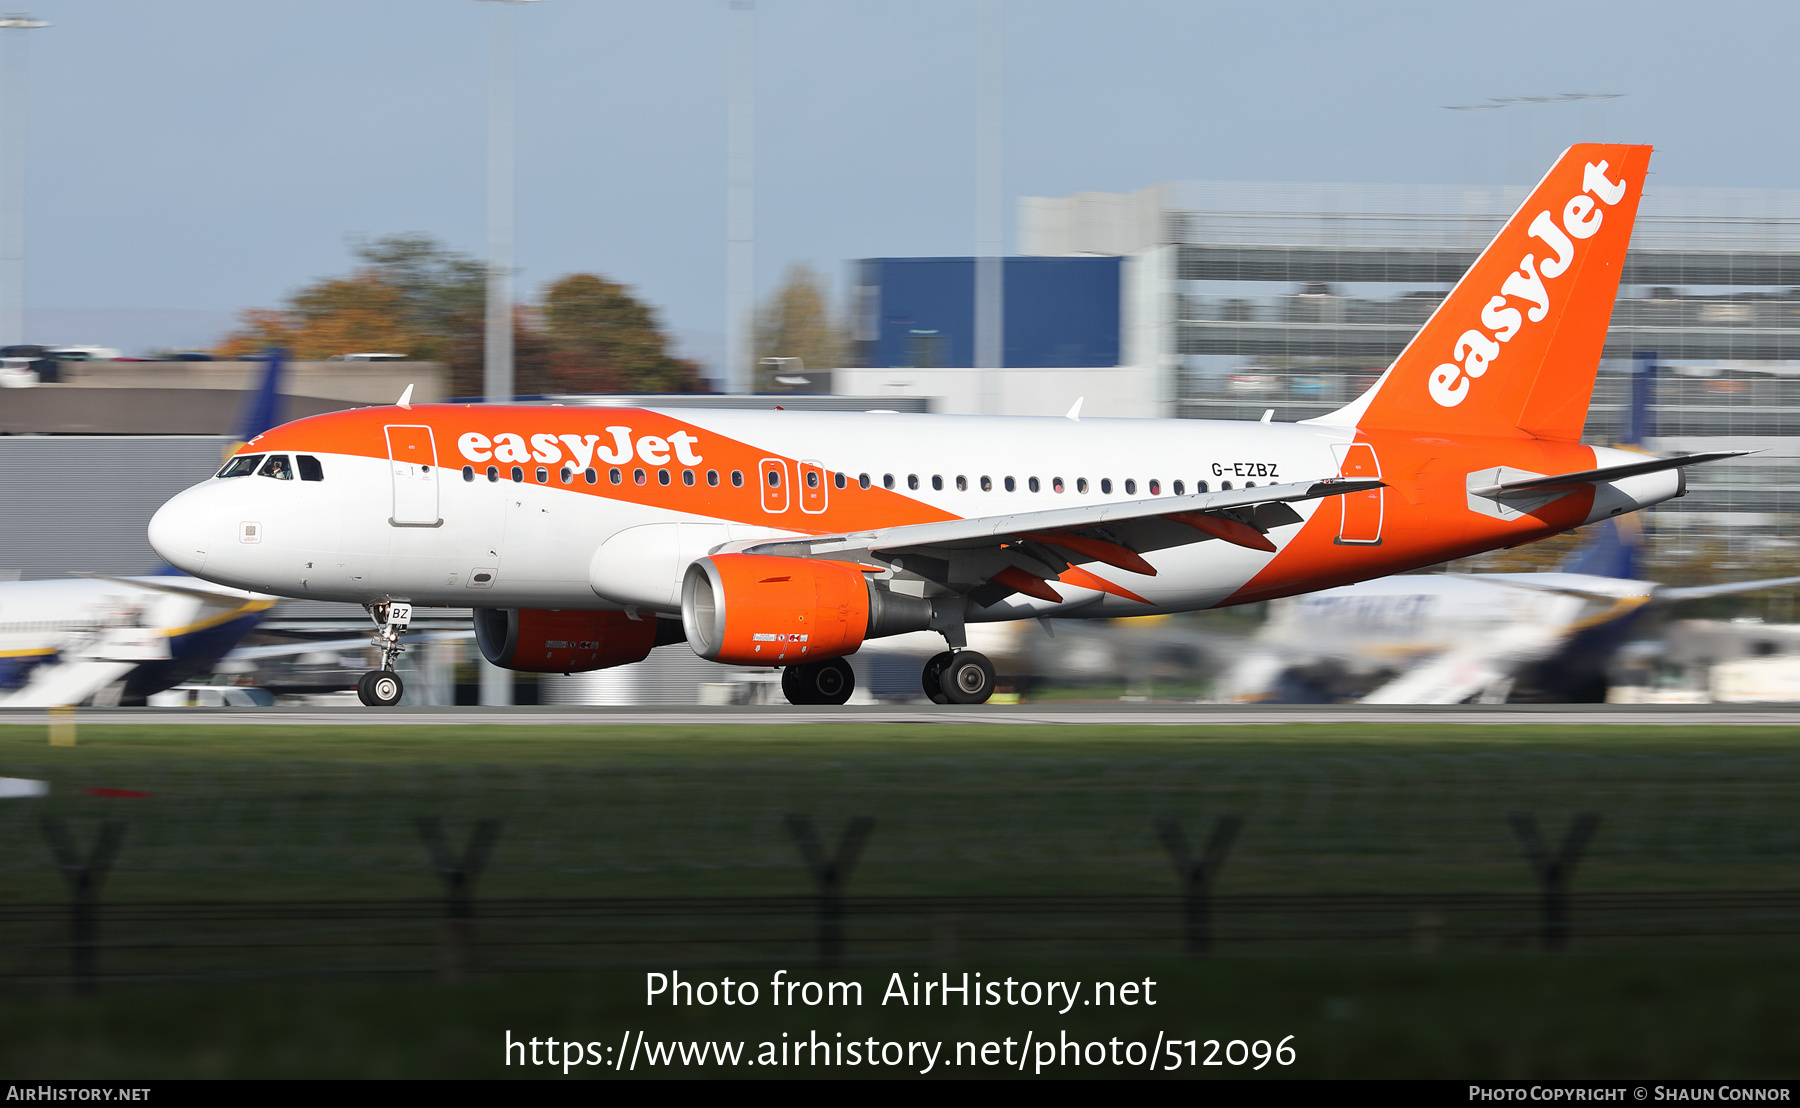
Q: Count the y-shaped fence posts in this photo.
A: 5